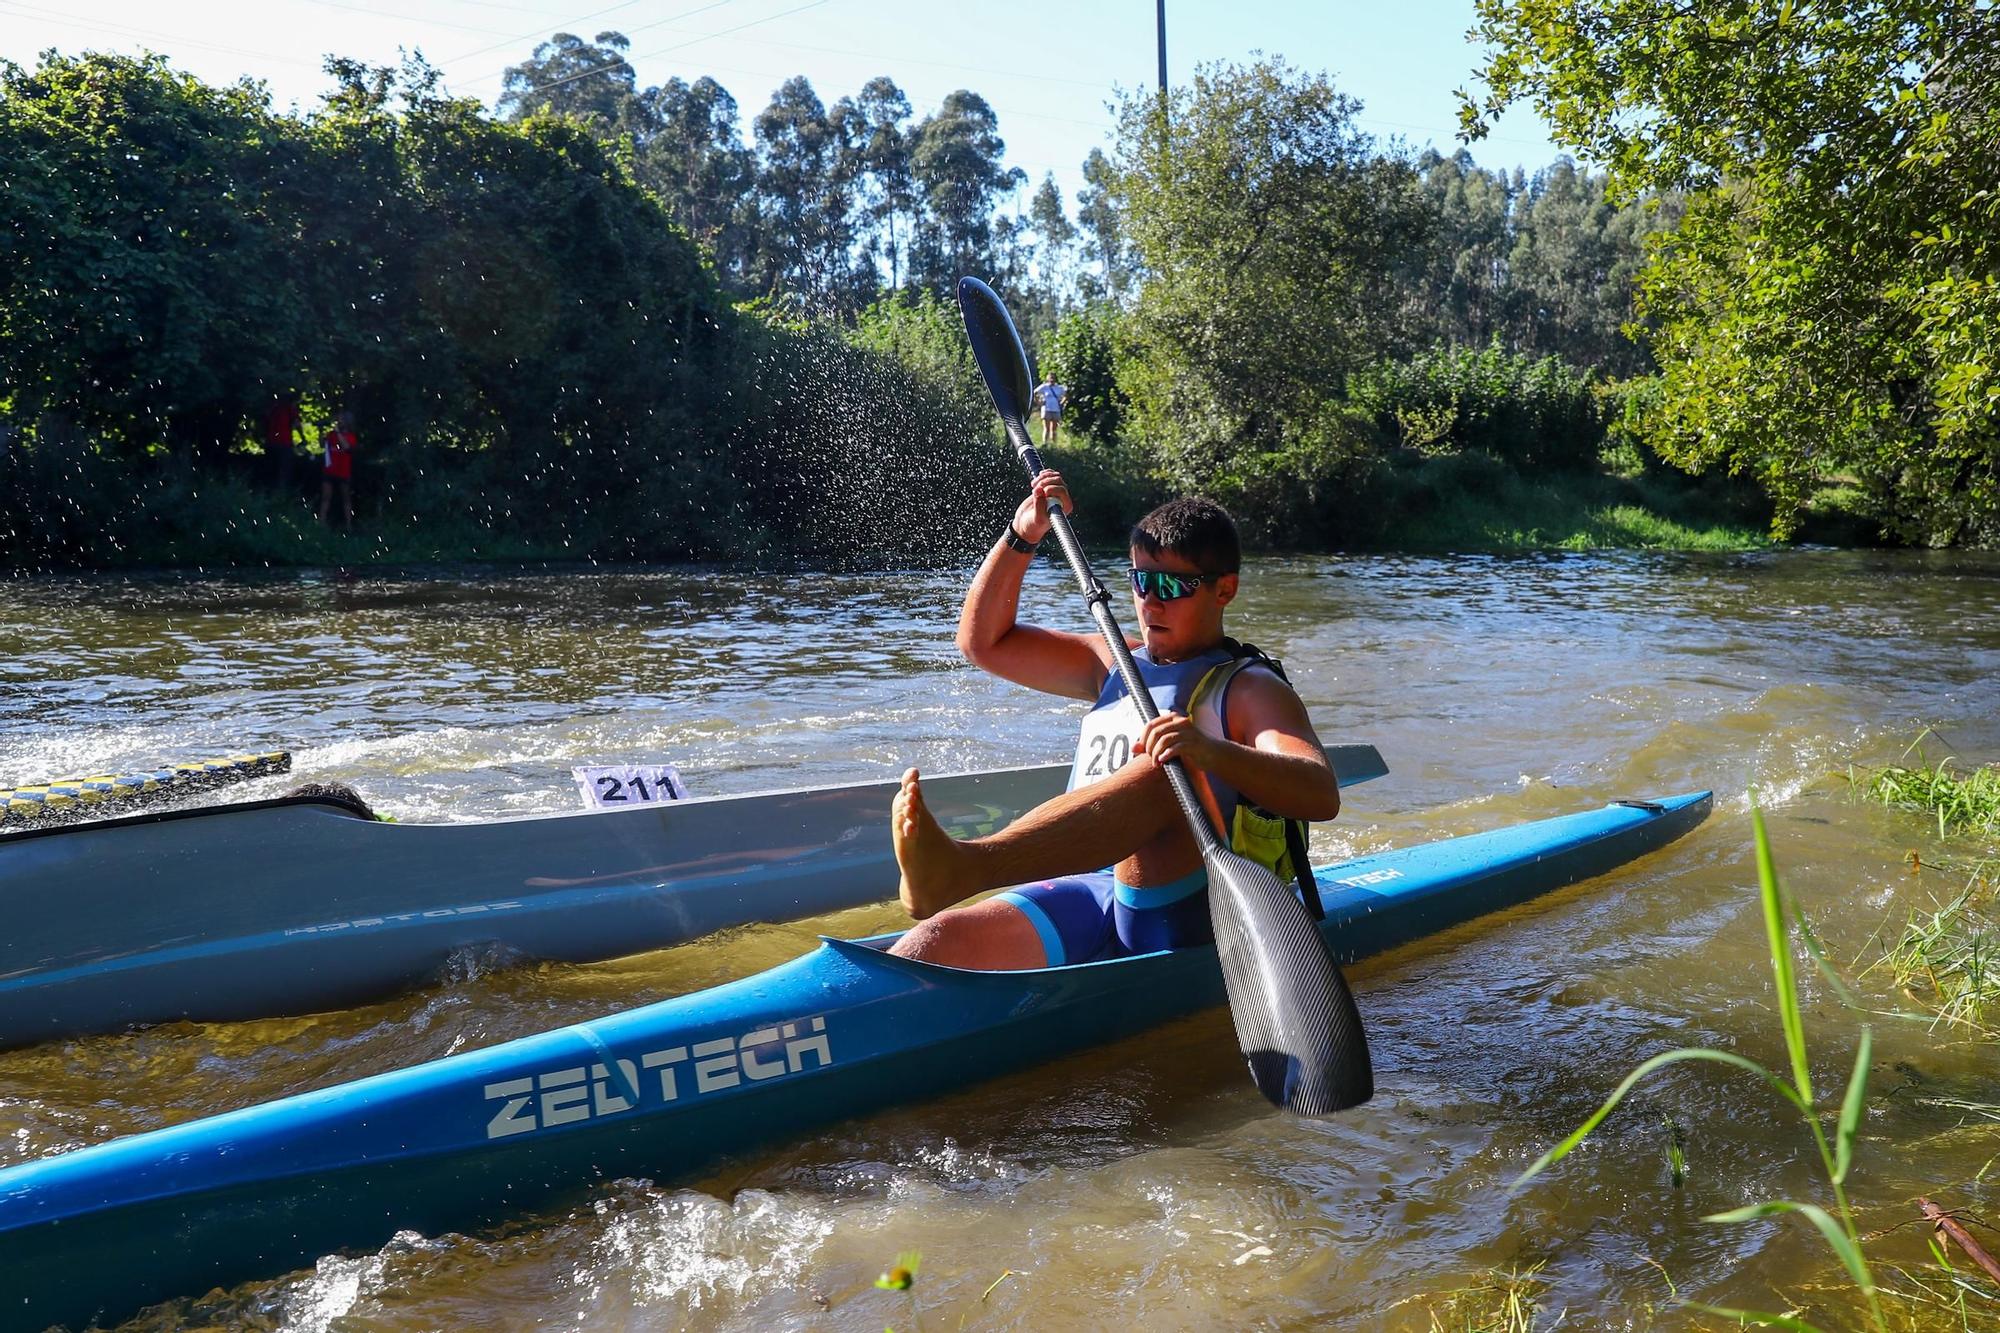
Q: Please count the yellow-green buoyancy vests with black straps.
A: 1